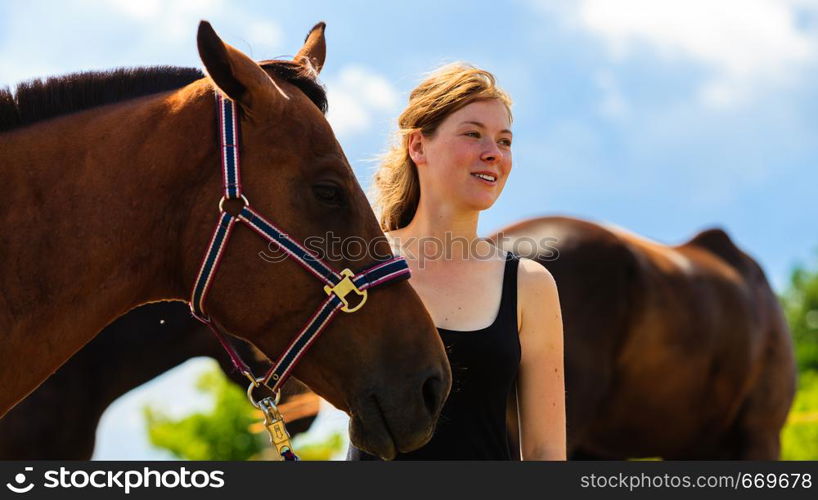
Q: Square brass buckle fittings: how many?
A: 1